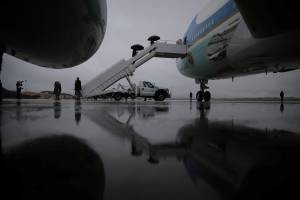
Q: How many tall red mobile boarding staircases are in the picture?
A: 0